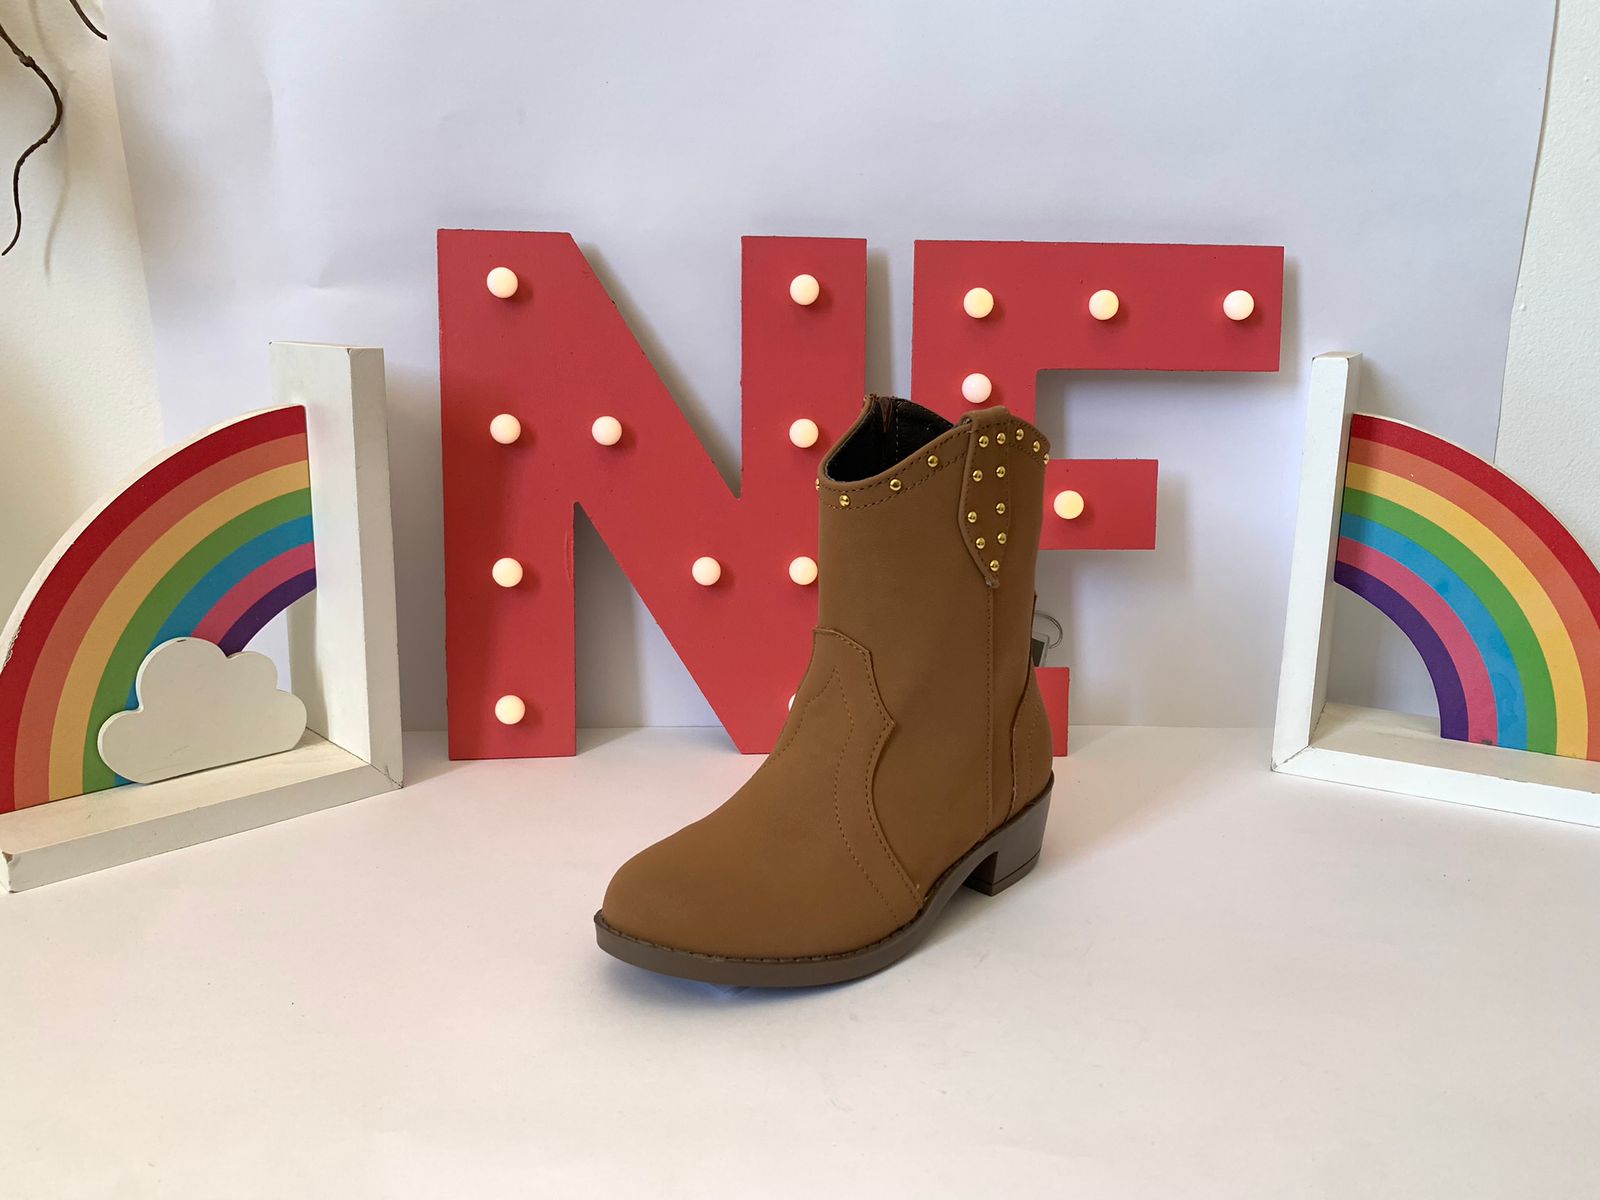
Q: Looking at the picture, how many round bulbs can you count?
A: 15